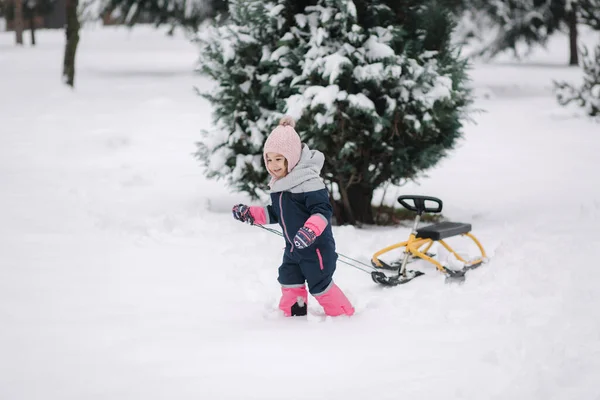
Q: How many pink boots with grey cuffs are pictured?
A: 2